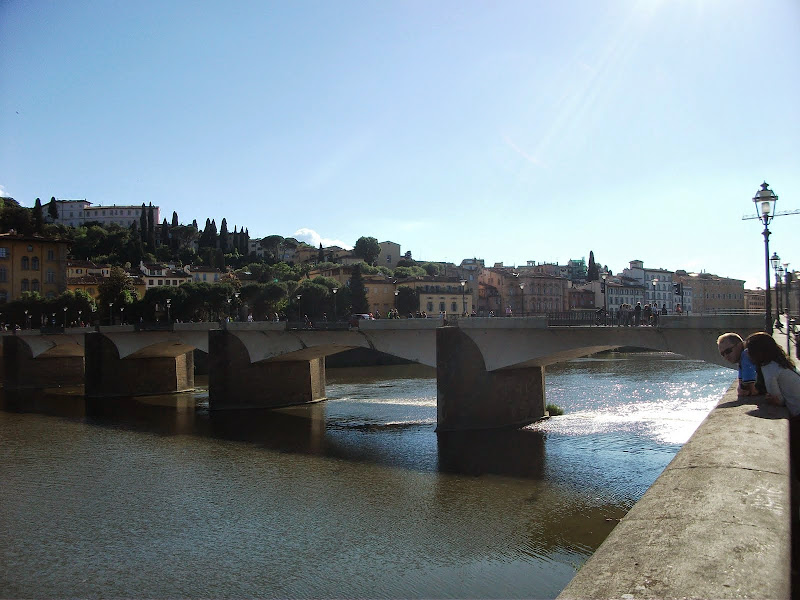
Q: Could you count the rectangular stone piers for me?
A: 4